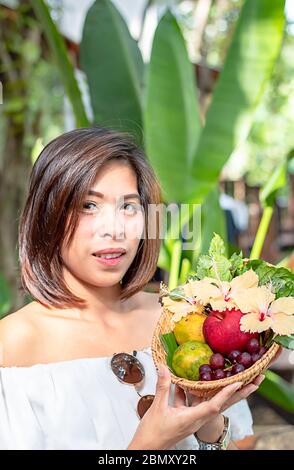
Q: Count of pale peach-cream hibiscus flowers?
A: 3